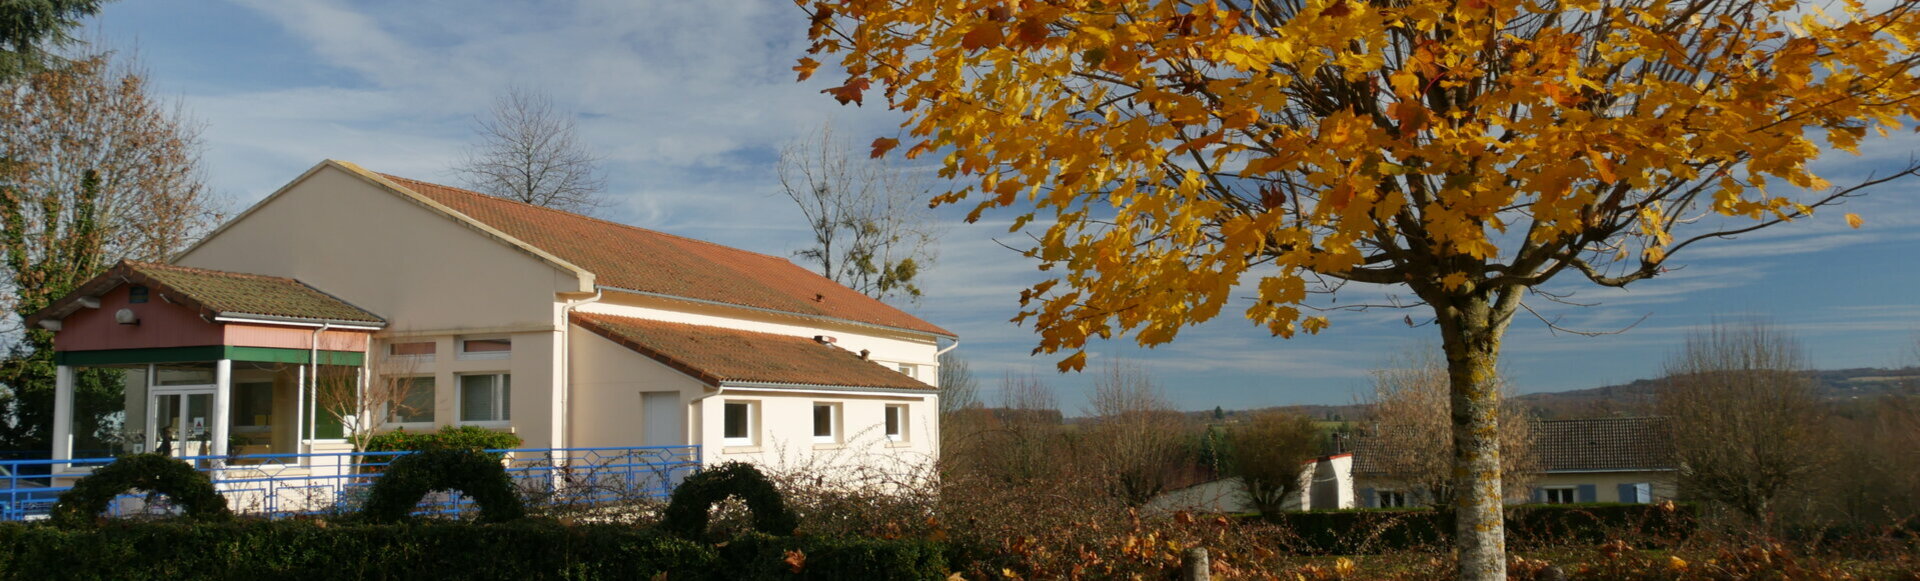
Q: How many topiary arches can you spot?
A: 3